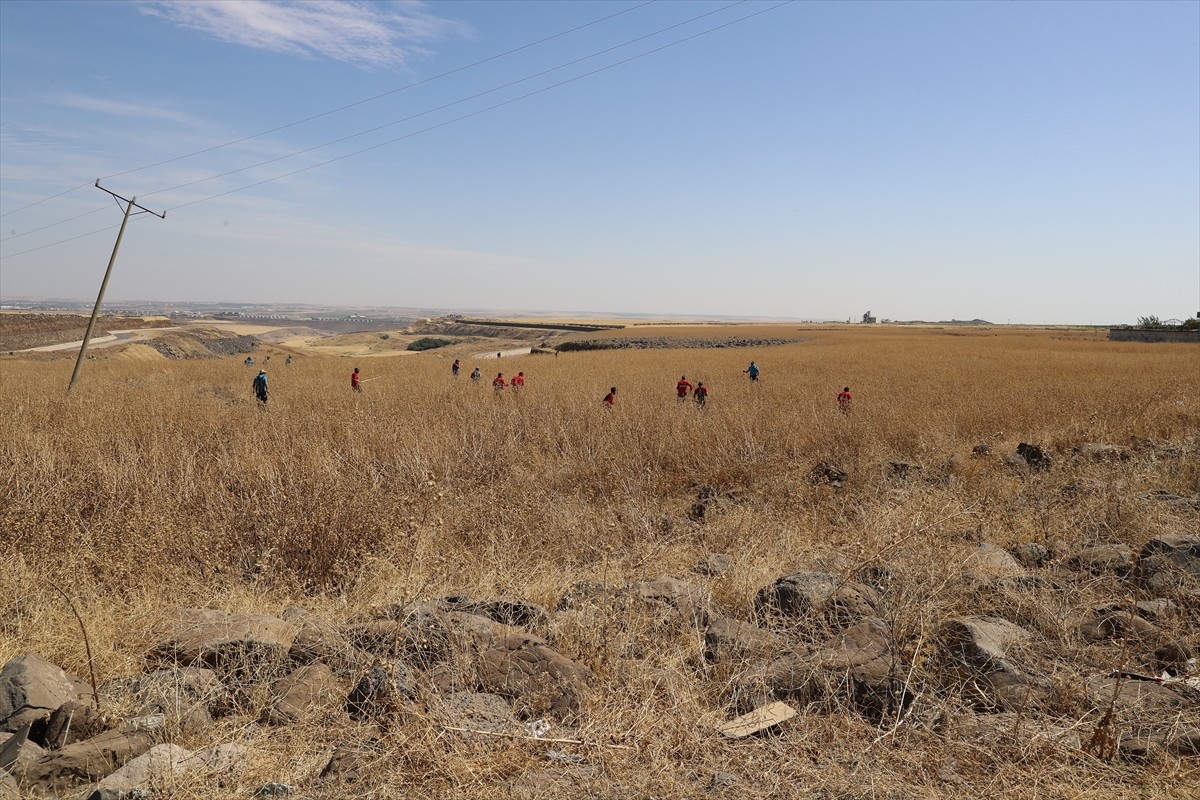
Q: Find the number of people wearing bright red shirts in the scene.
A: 7